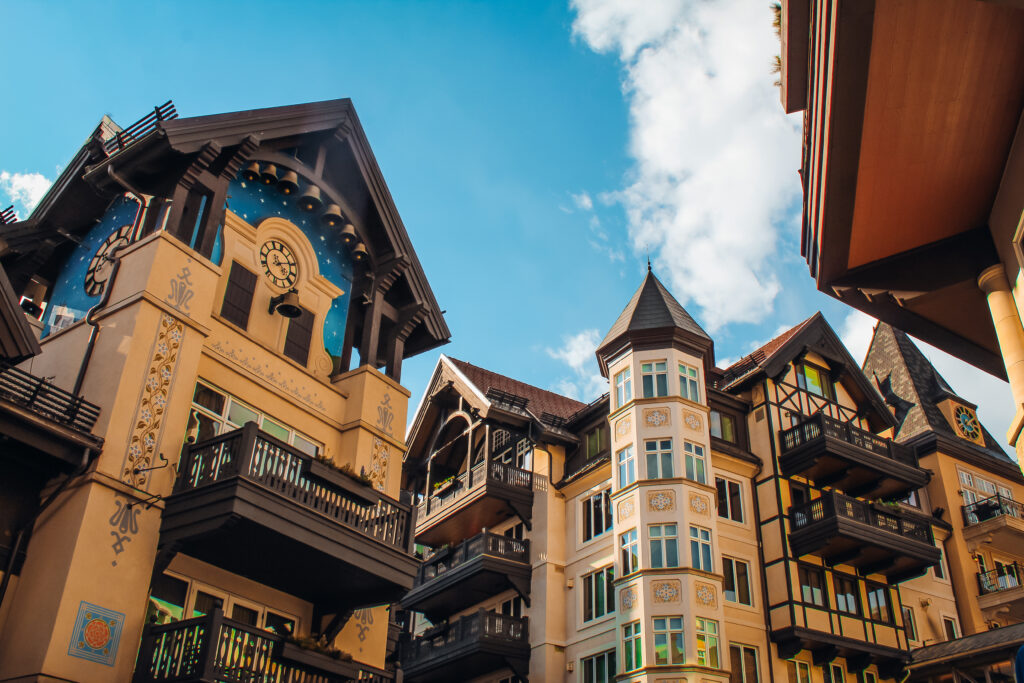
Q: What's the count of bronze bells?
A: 8